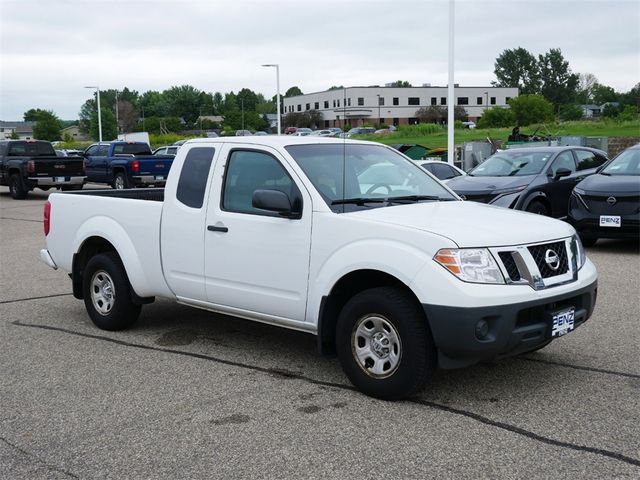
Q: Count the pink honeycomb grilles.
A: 0